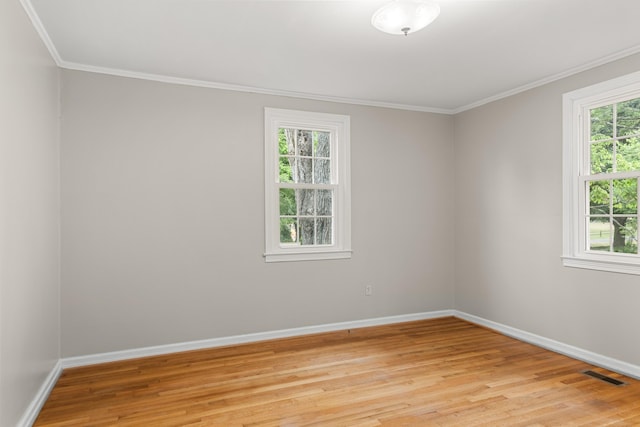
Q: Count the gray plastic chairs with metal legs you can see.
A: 0